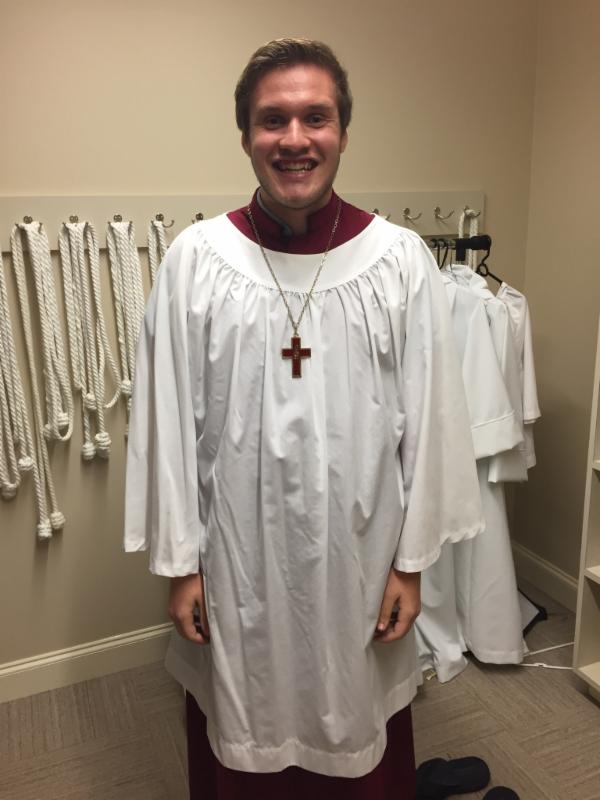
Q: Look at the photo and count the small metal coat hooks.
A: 9